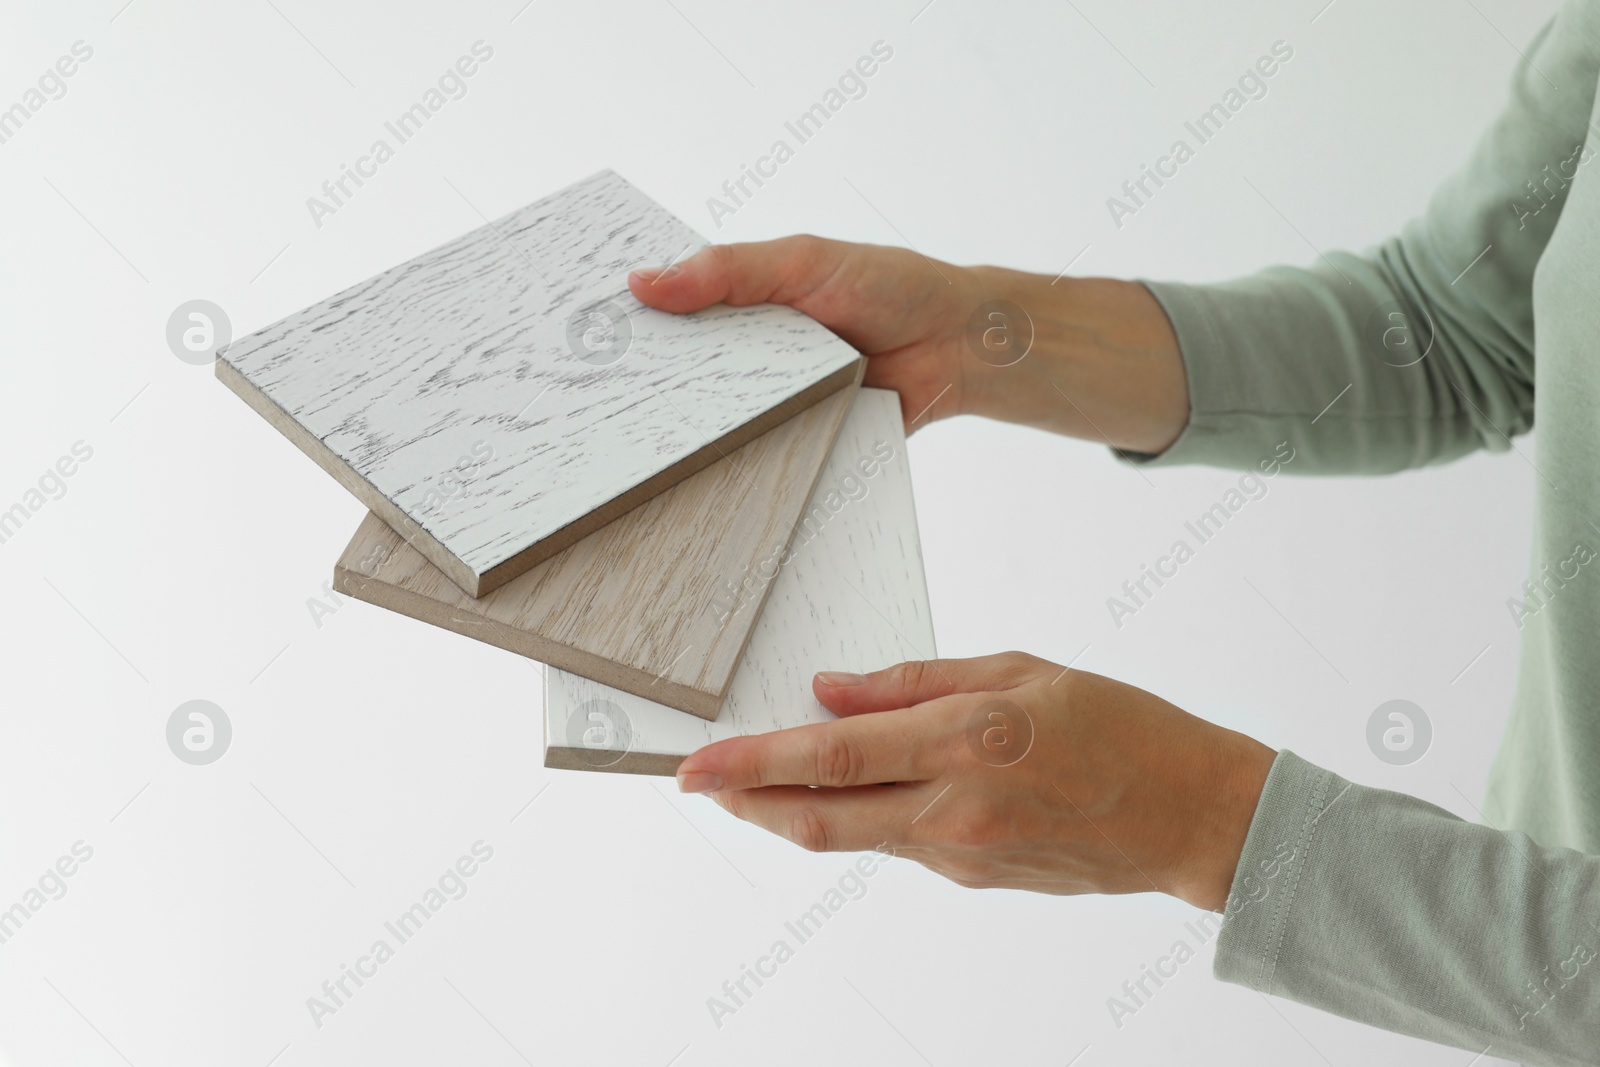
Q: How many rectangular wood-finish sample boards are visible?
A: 3